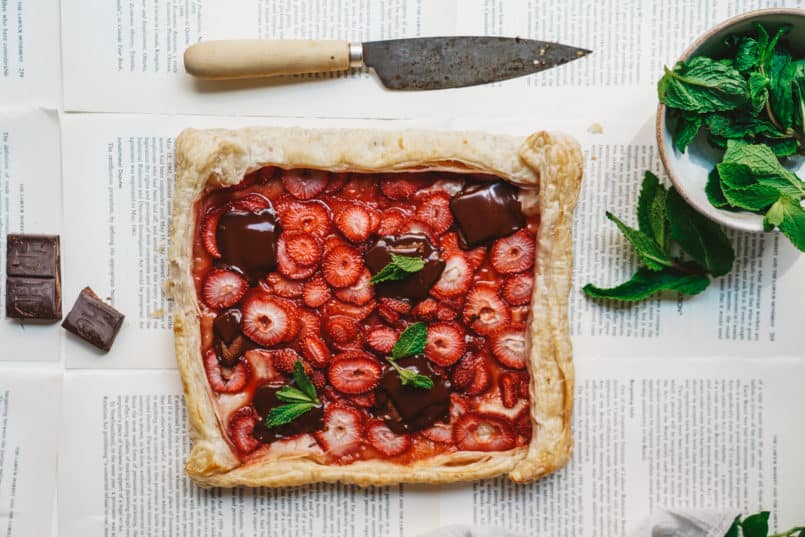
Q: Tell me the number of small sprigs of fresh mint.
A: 3